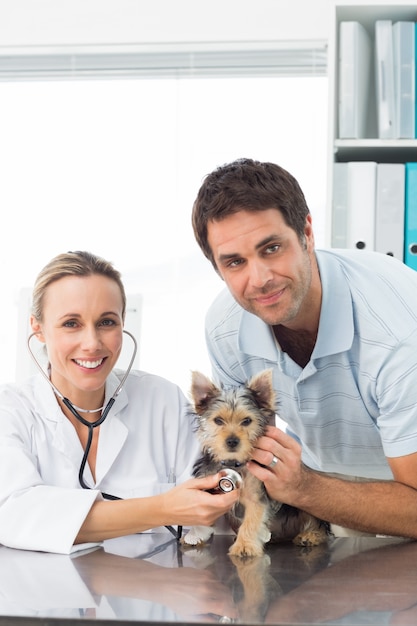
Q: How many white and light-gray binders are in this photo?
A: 6